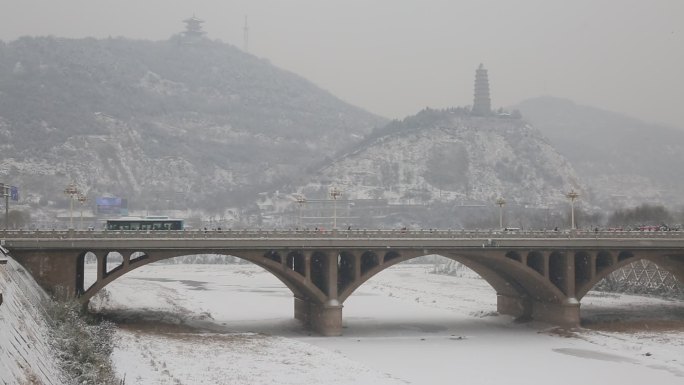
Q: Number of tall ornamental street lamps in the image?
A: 6